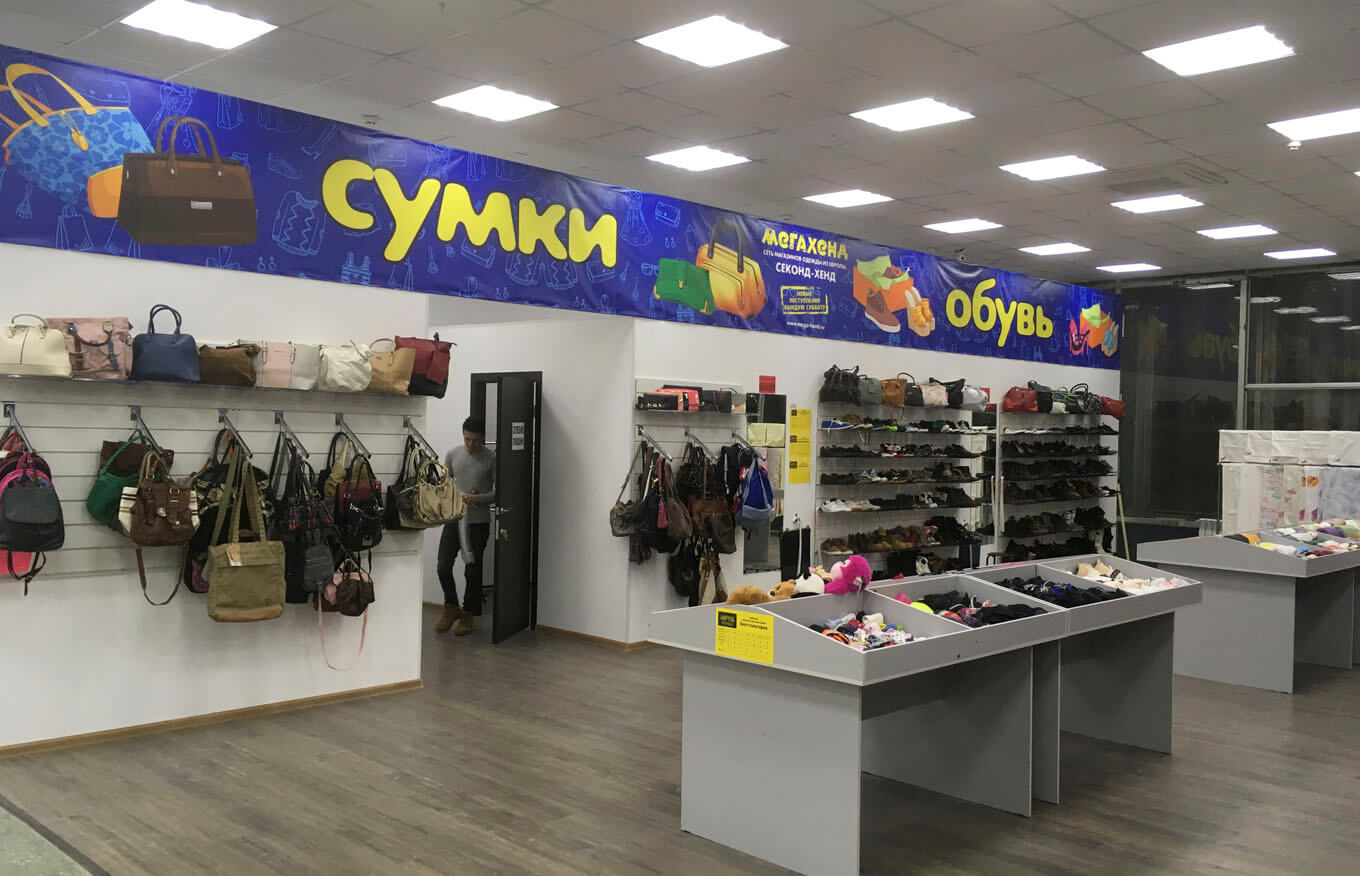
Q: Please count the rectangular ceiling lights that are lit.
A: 15